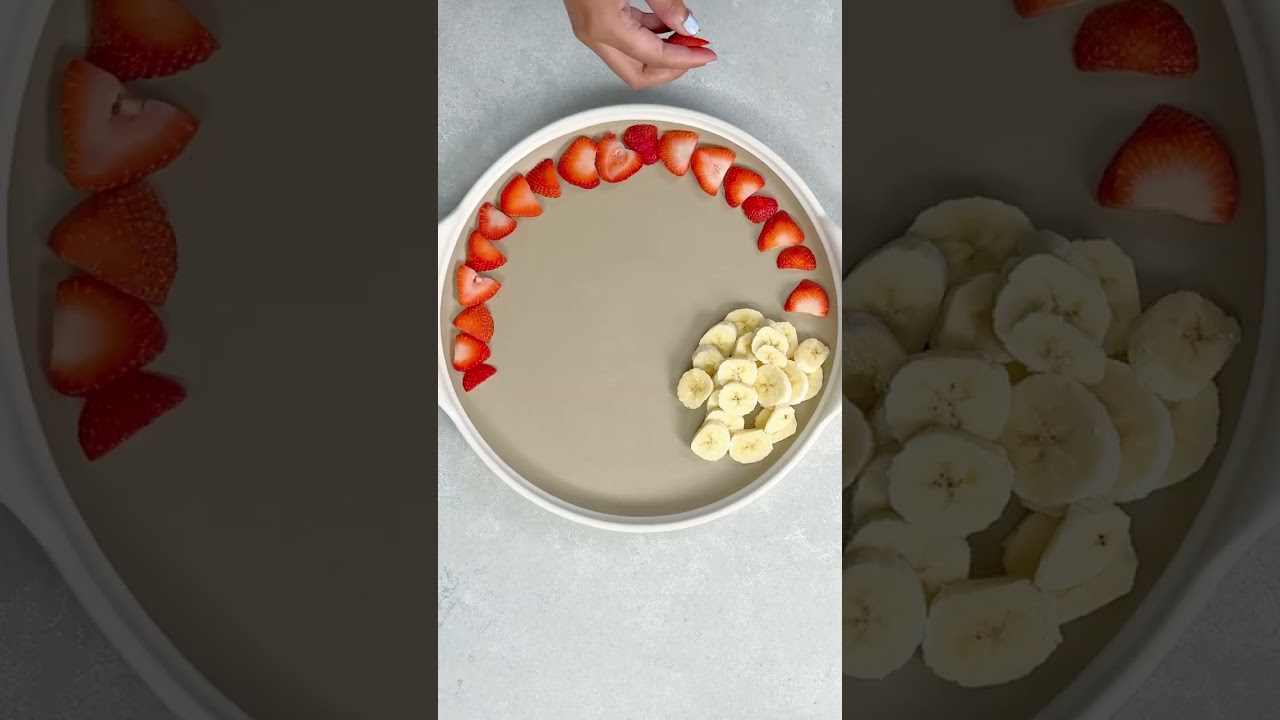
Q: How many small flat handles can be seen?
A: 2